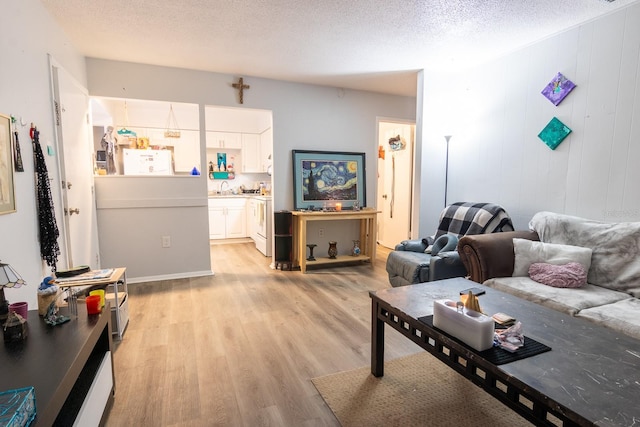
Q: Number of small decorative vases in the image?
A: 3